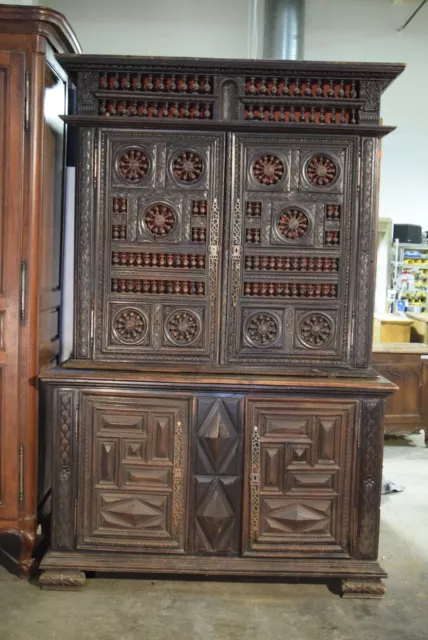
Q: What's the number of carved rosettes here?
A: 10